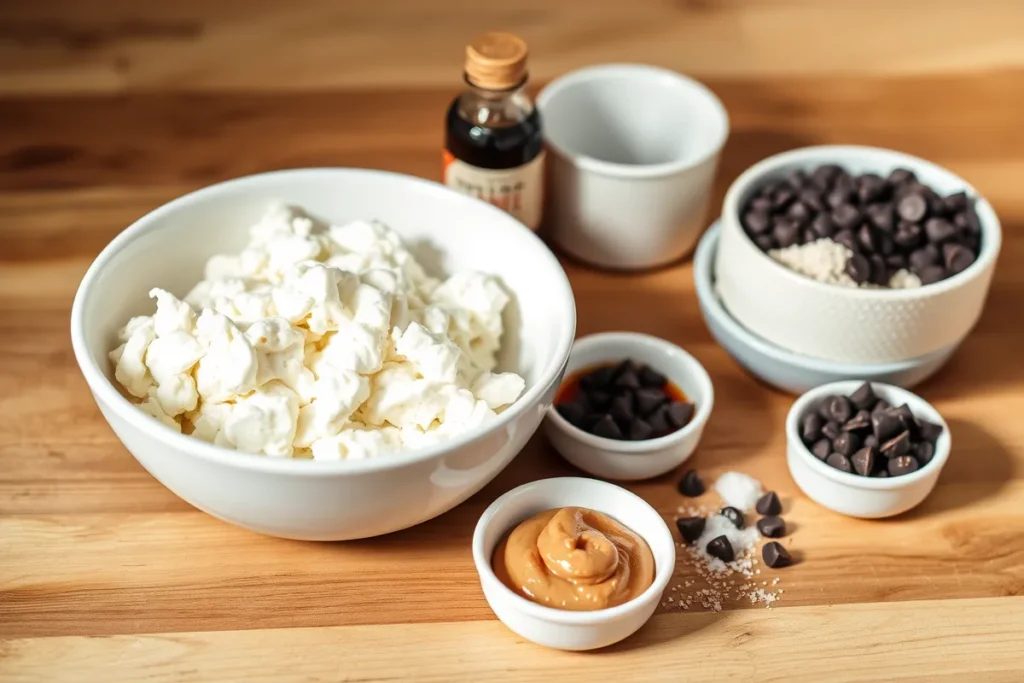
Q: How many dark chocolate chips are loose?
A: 7